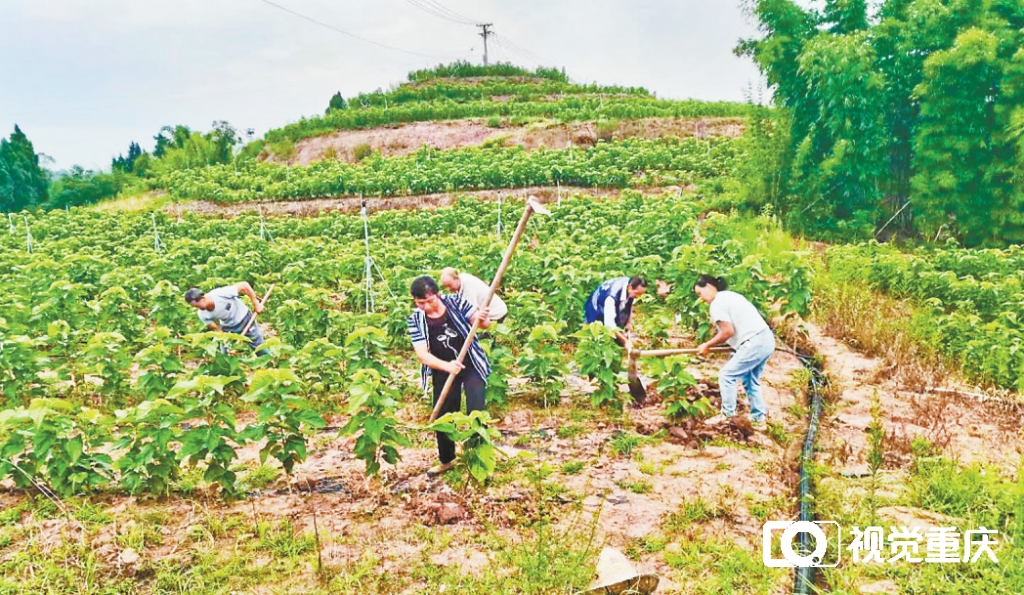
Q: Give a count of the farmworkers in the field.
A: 5